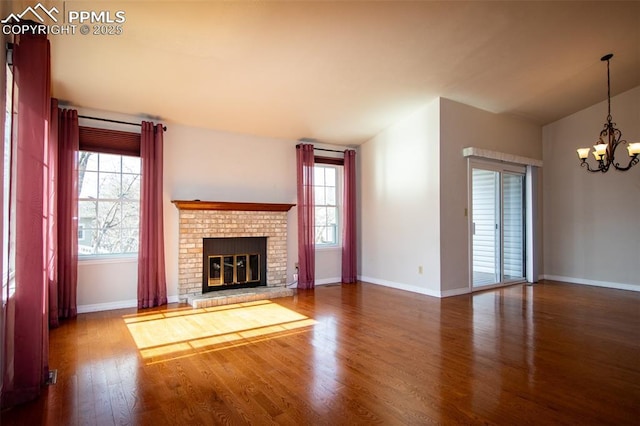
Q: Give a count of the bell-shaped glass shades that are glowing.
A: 5